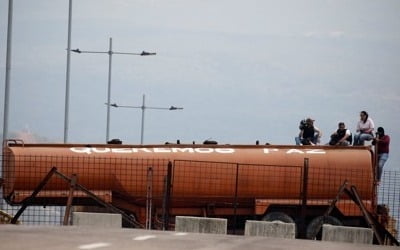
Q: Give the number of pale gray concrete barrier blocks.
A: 4